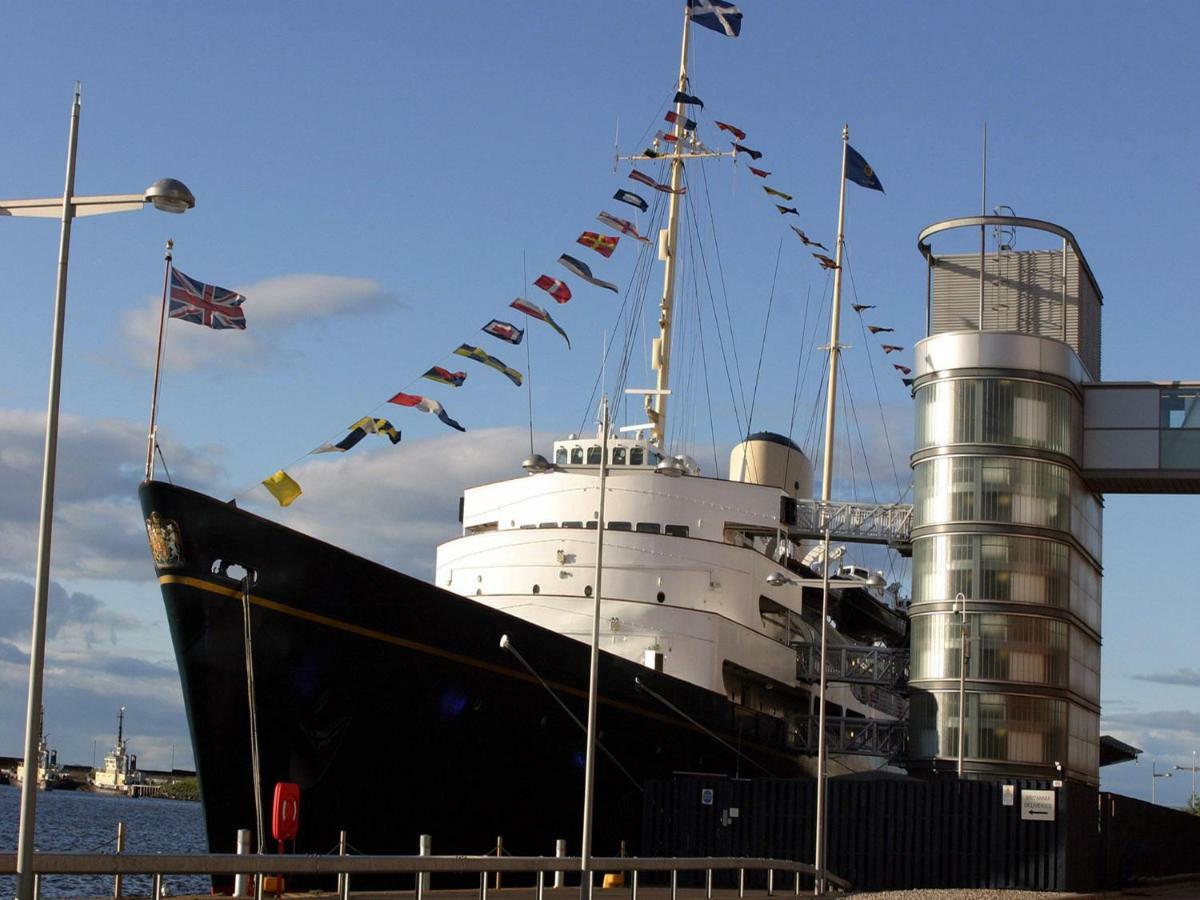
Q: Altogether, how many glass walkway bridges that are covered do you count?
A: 1